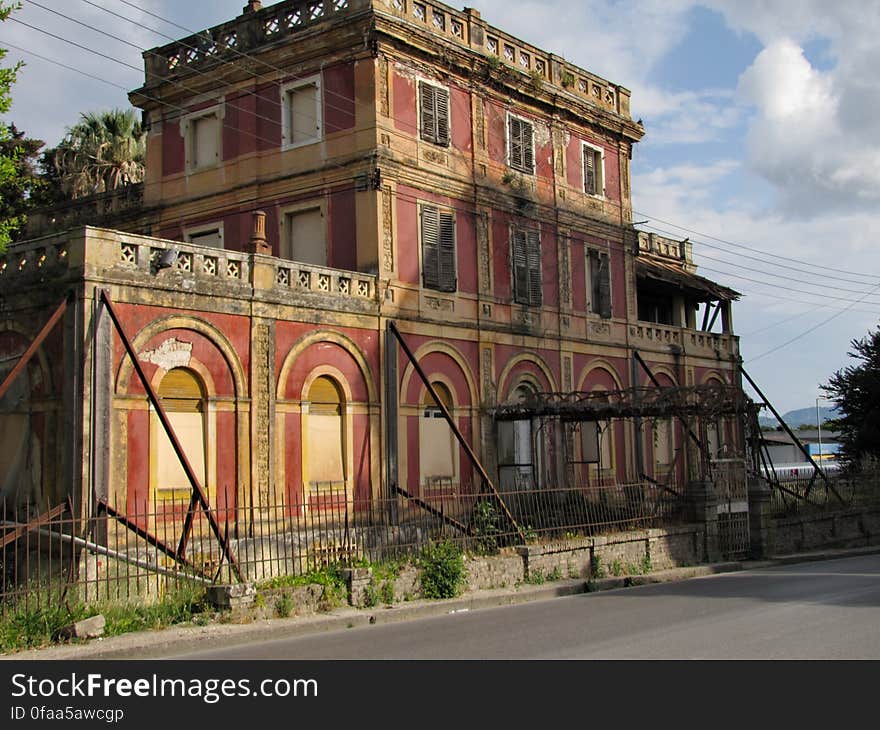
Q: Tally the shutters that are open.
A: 2